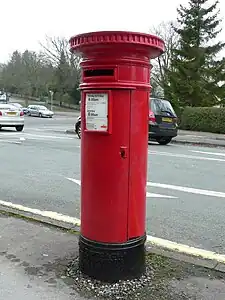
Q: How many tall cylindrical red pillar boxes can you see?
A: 1